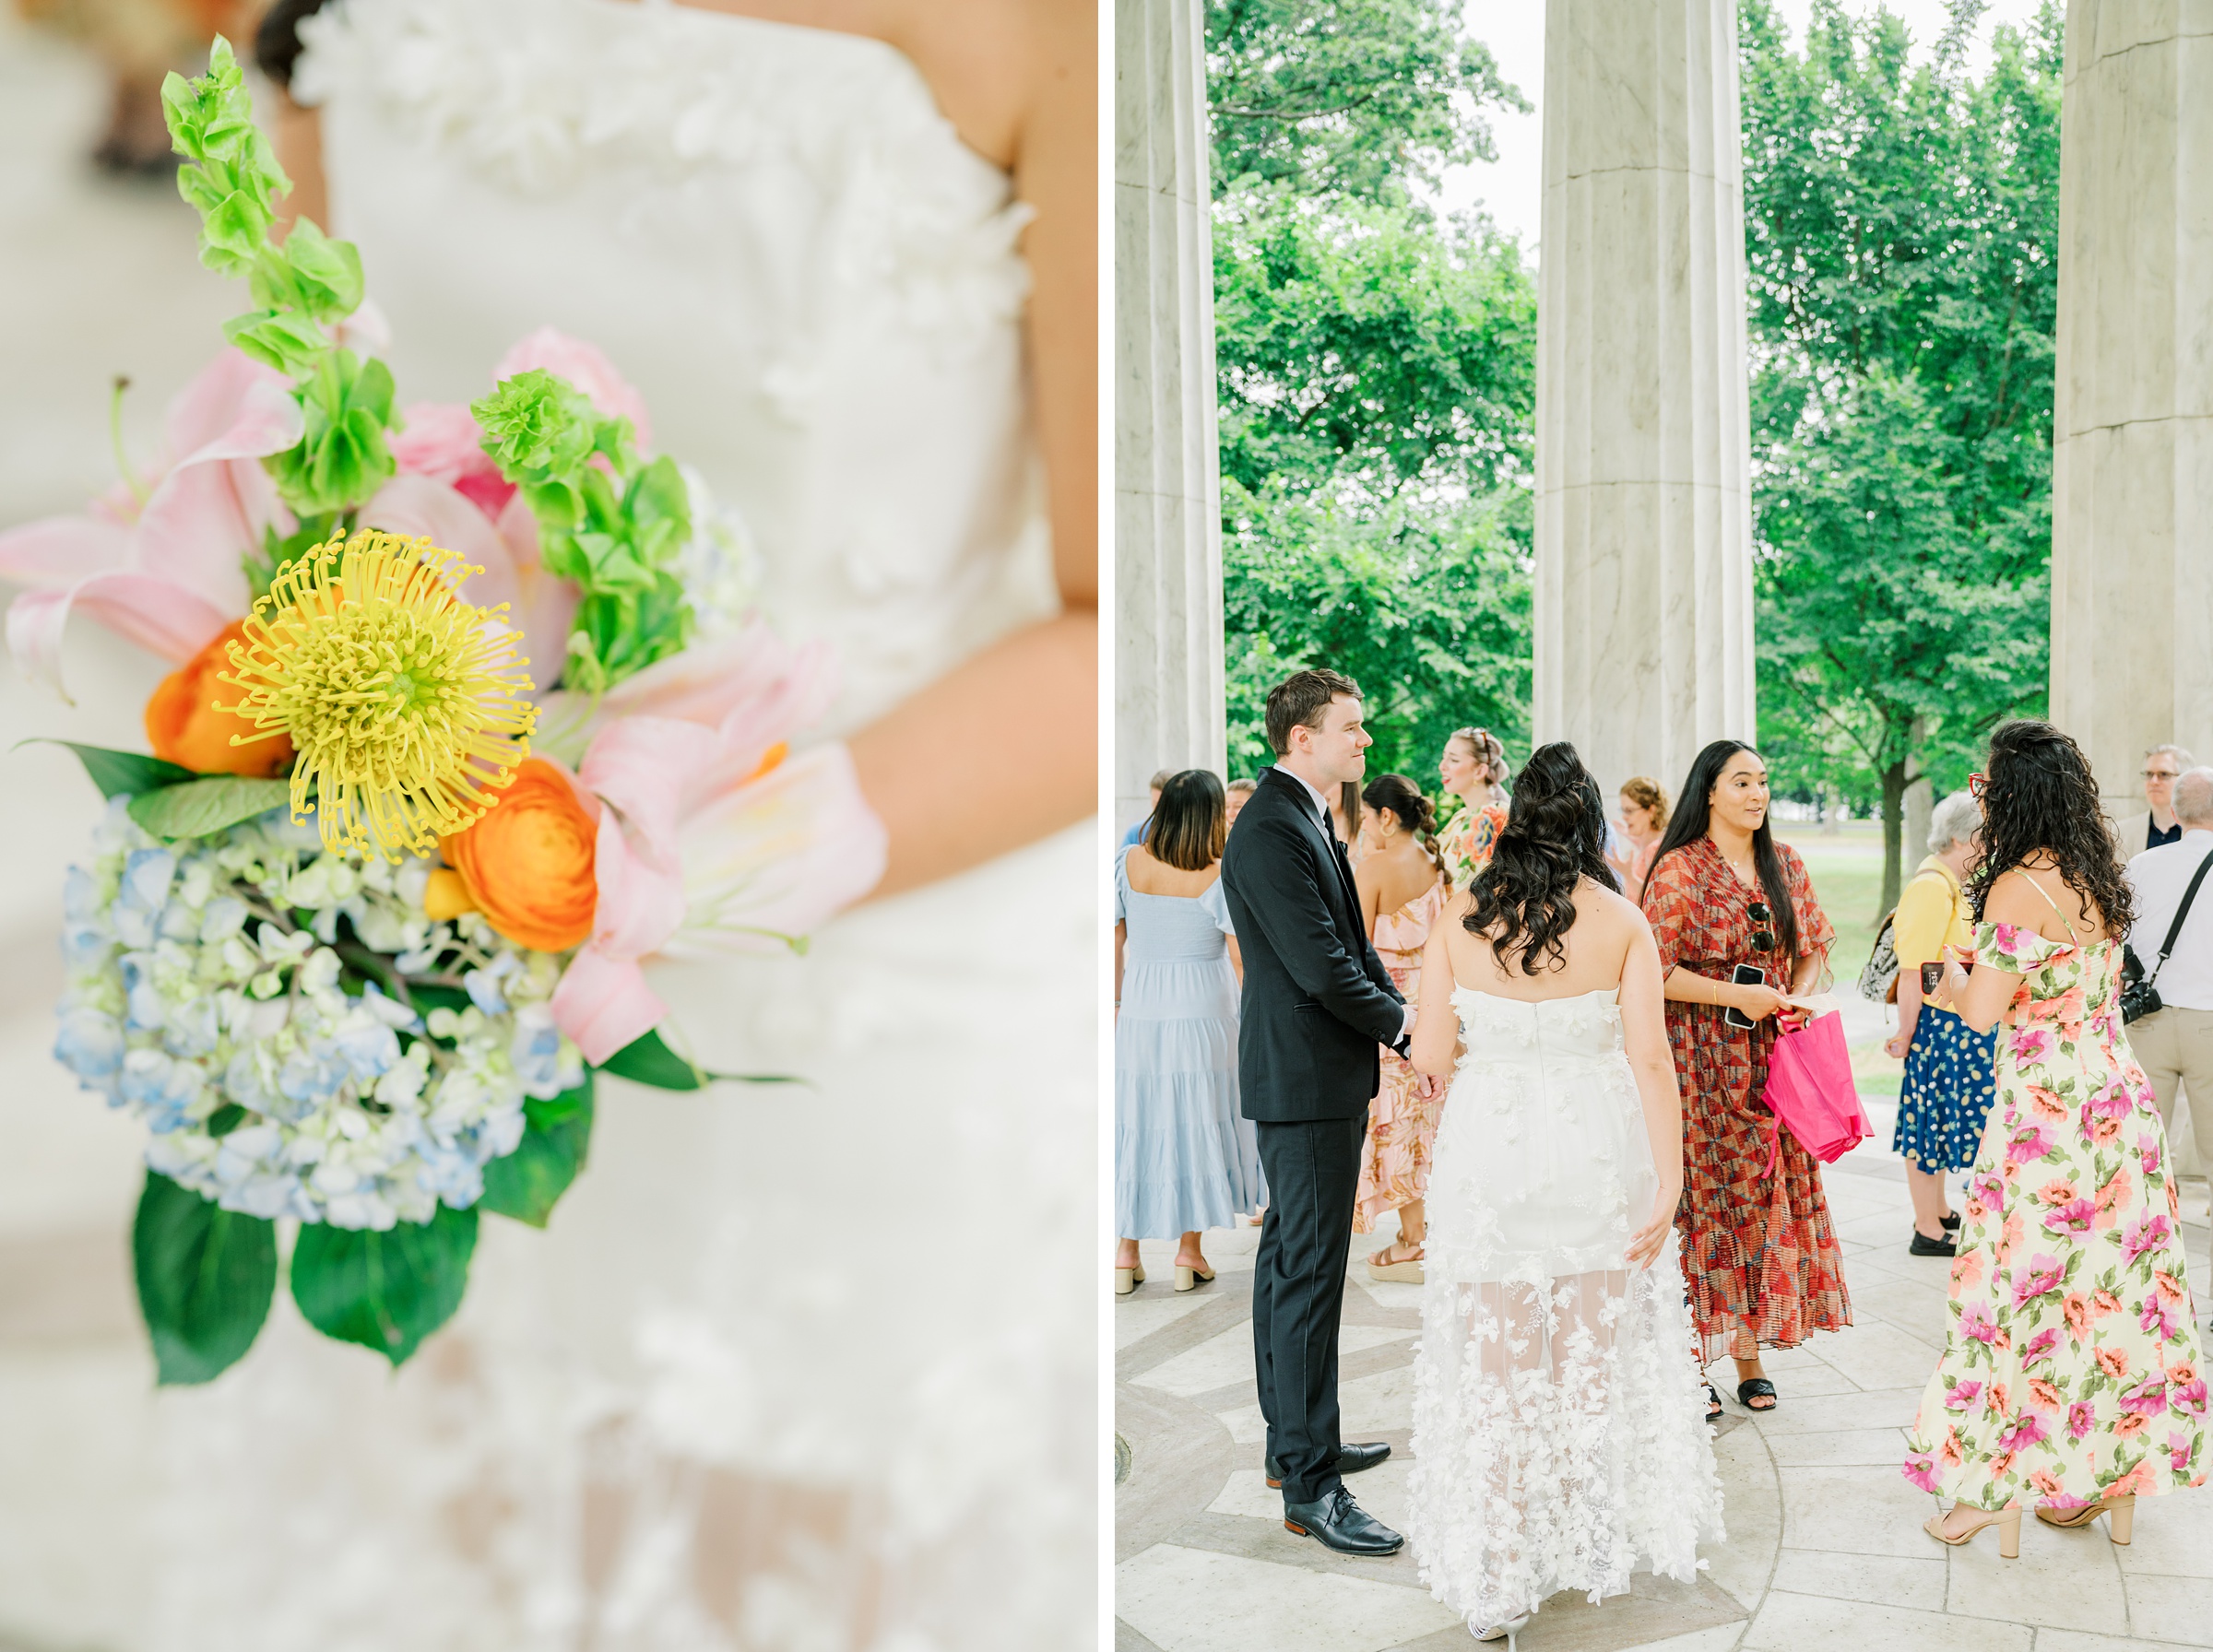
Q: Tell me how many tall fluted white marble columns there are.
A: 3